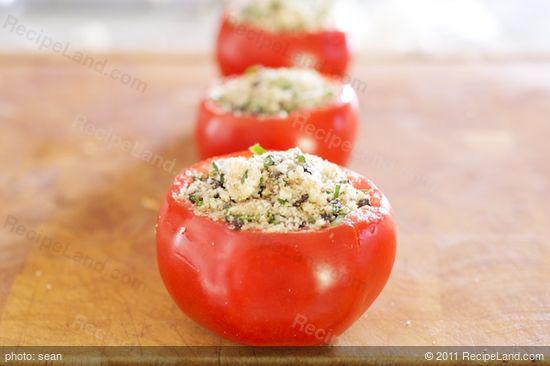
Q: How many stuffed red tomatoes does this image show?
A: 3